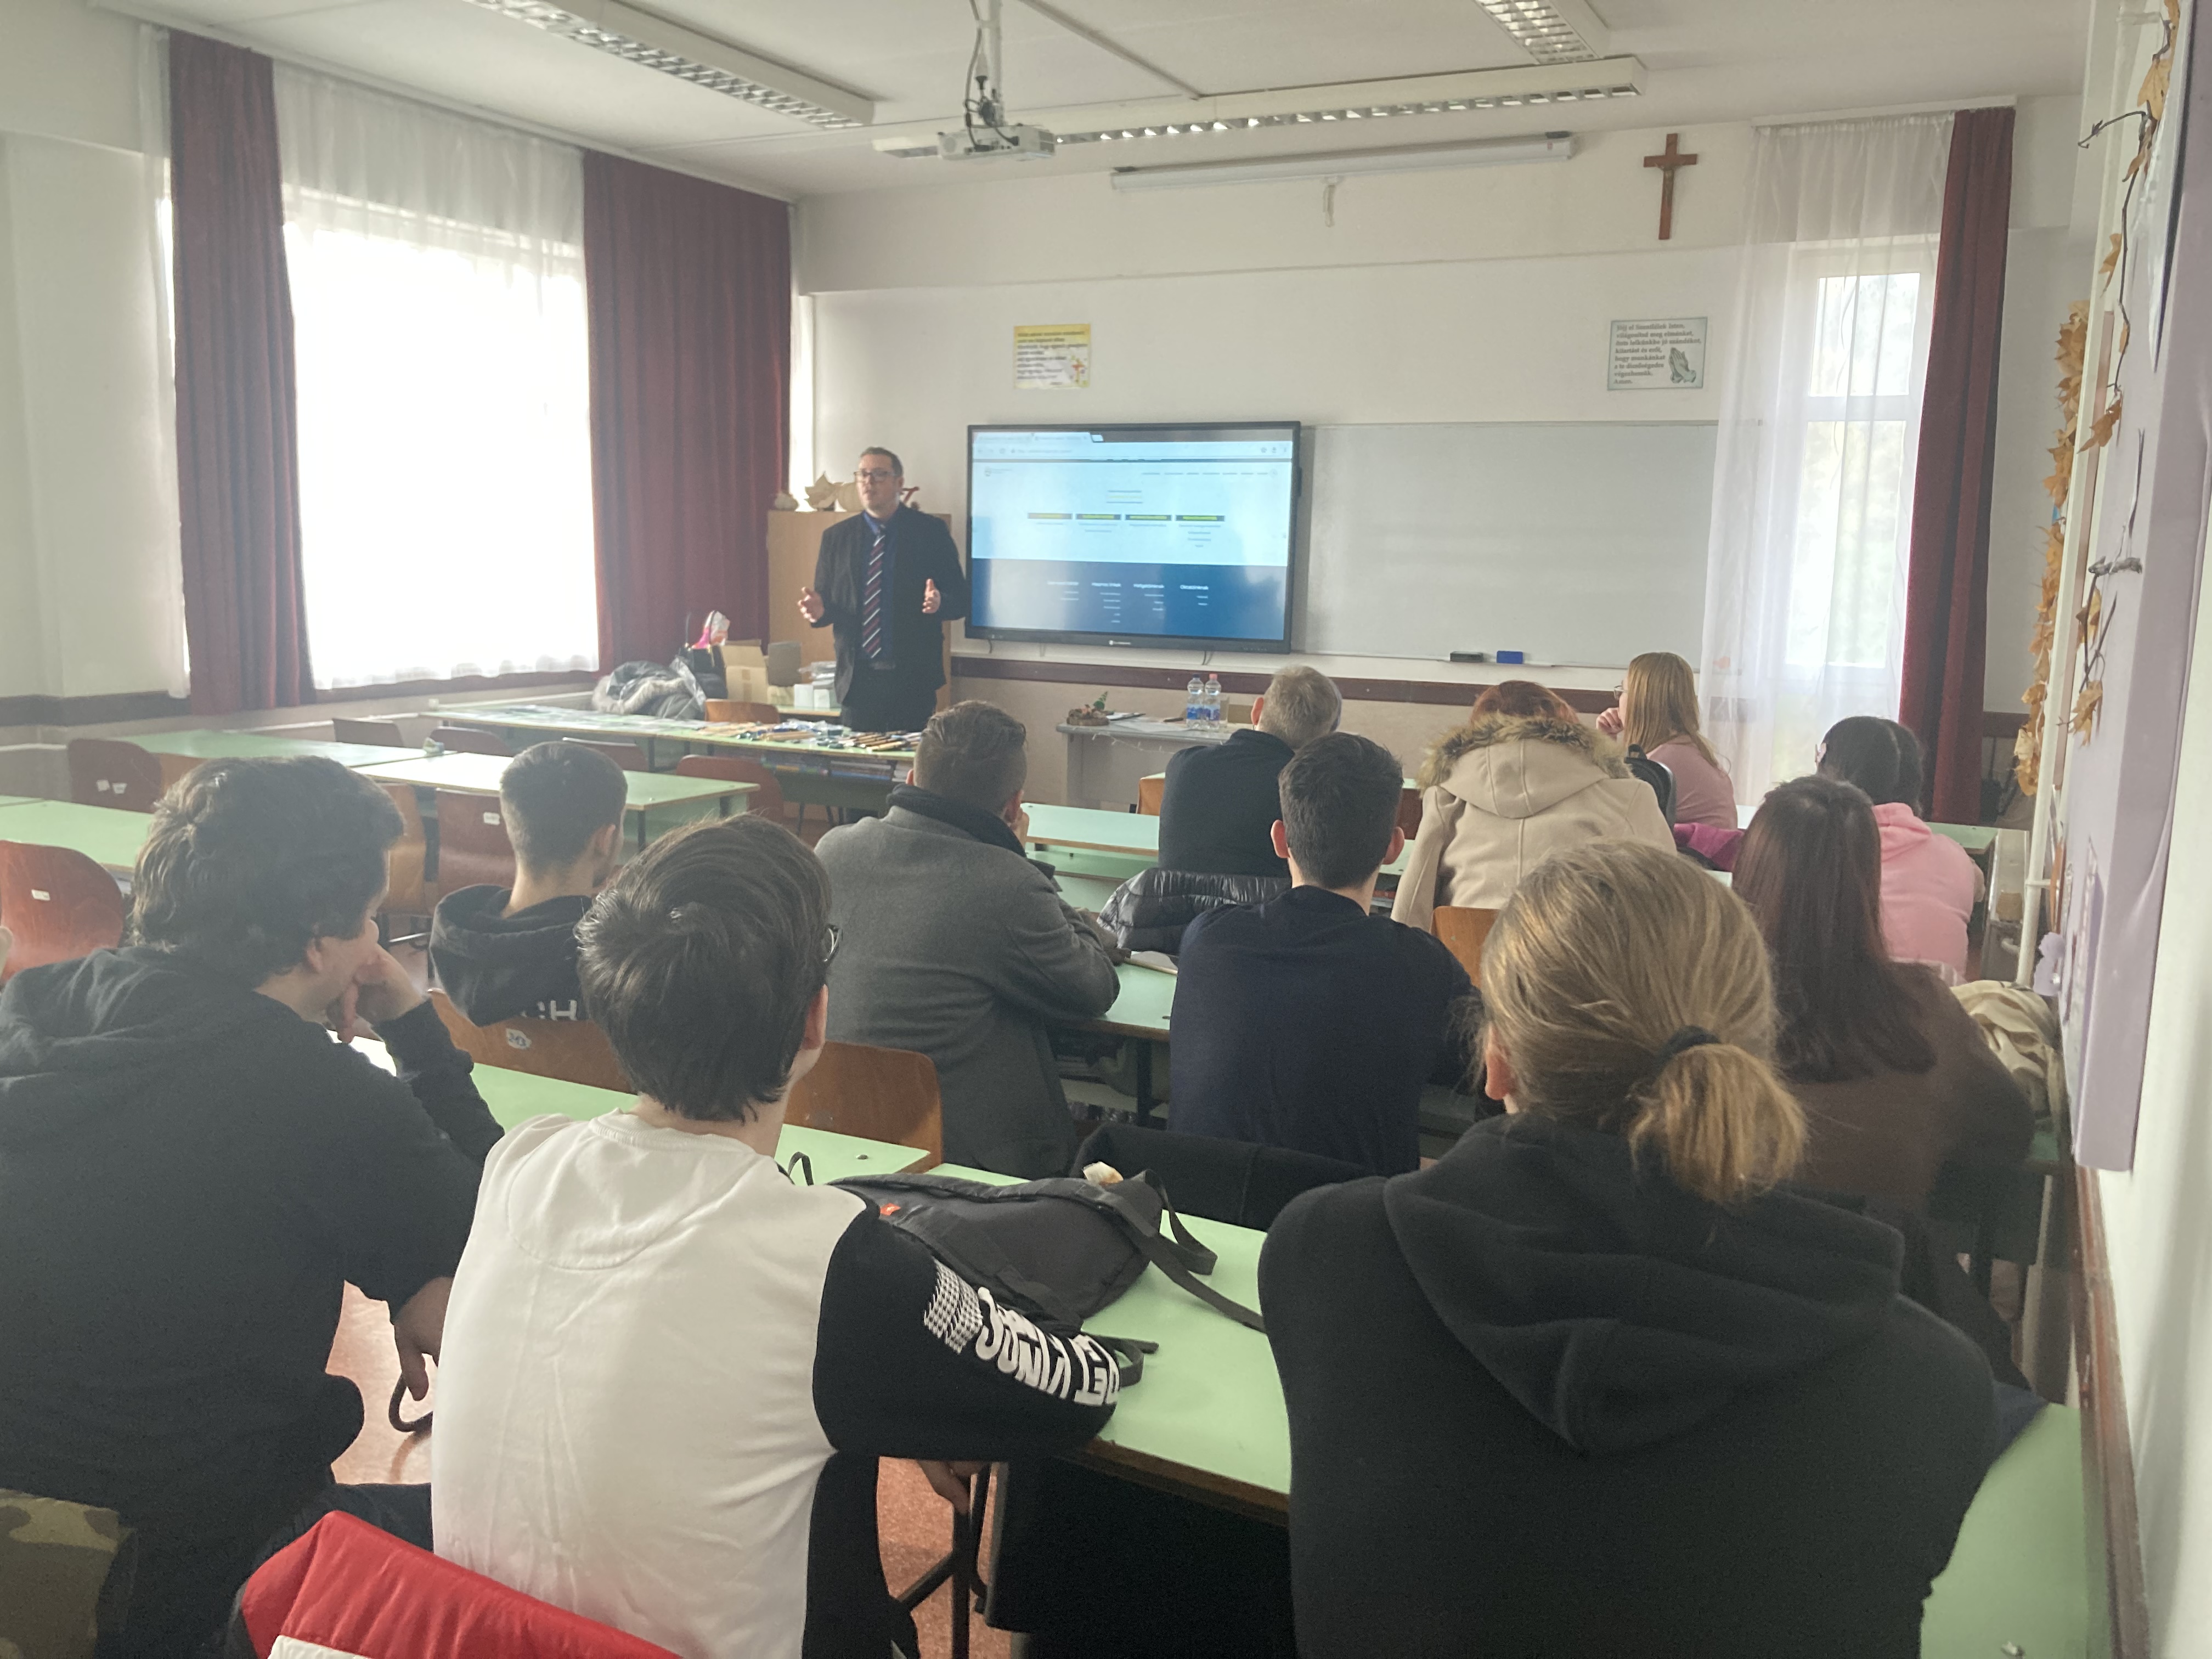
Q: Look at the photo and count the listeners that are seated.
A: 11